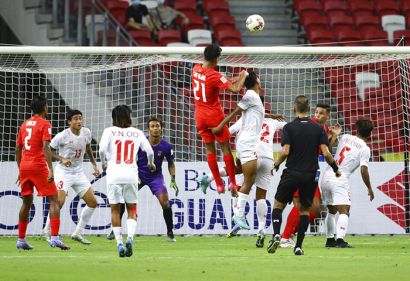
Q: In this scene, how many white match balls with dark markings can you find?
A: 1